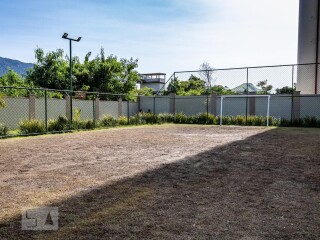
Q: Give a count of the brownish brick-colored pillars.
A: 8